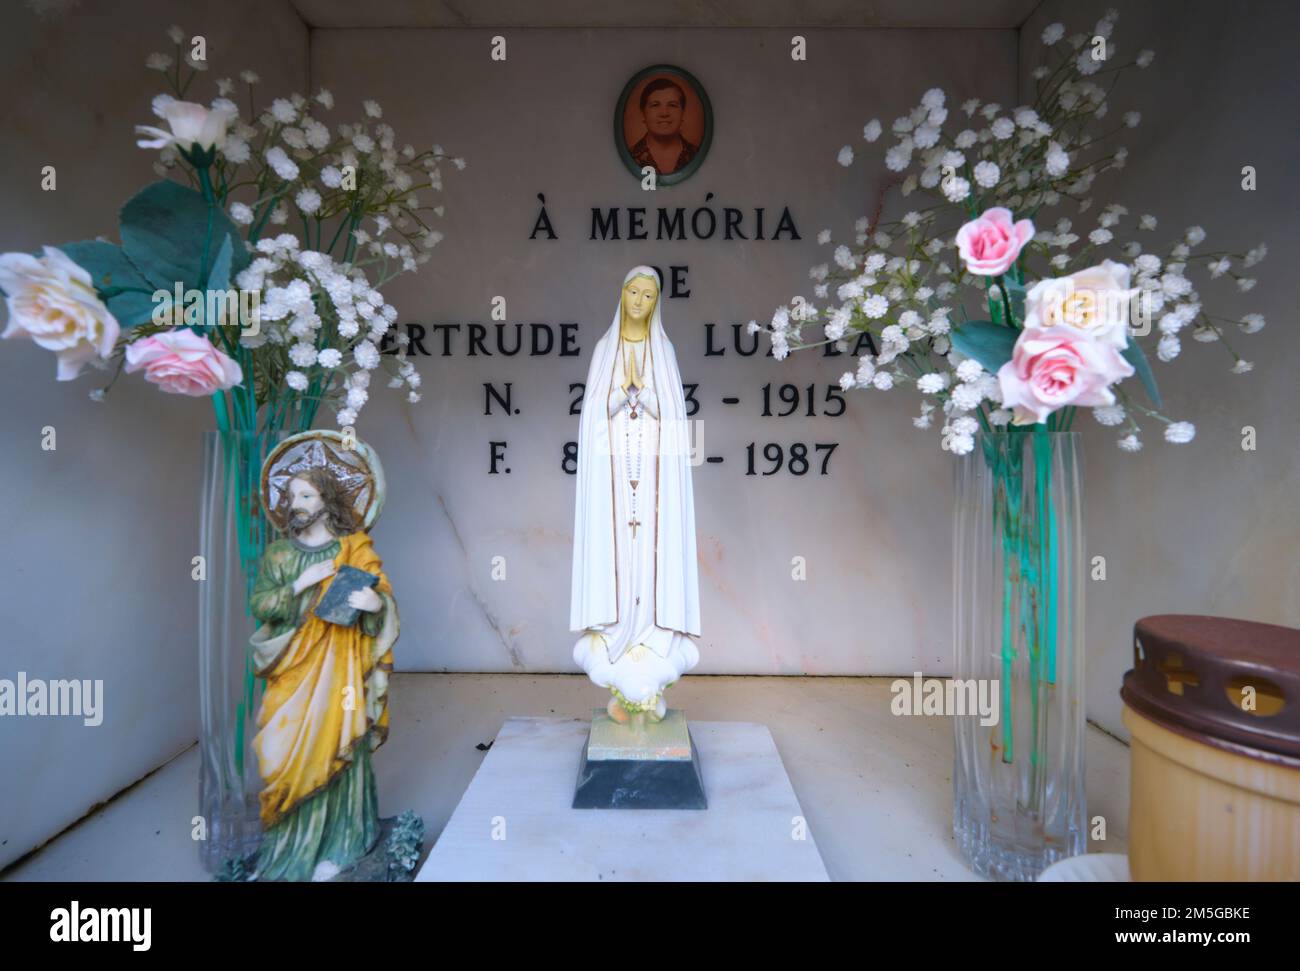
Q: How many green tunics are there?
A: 1